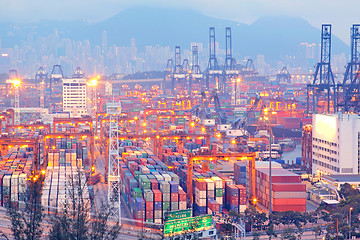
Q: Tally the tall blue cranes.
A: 6